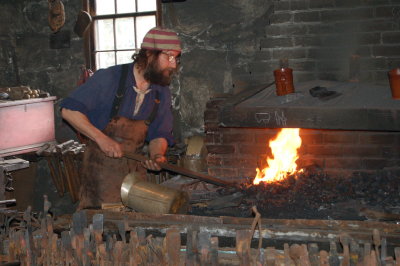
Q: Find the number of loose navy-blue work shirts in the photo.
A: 1